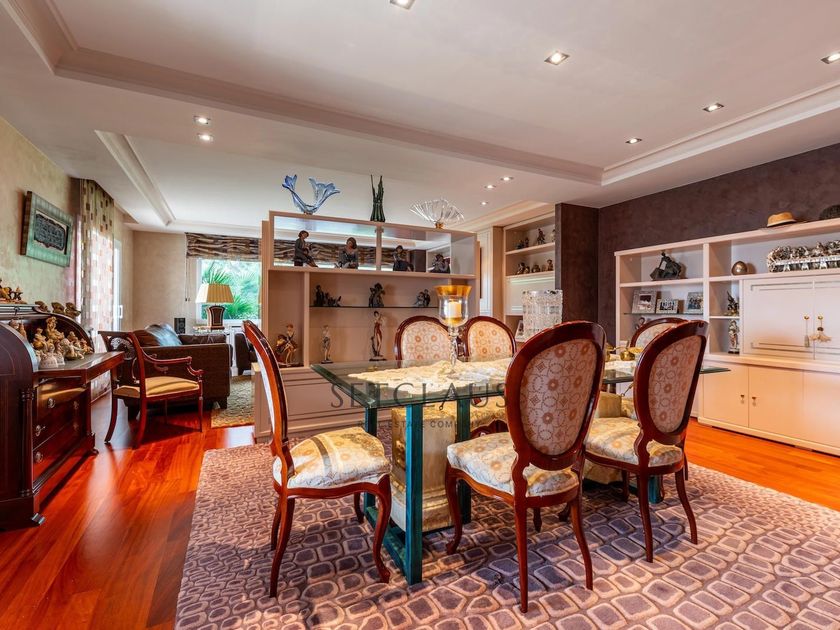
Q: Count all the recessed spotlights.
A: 10